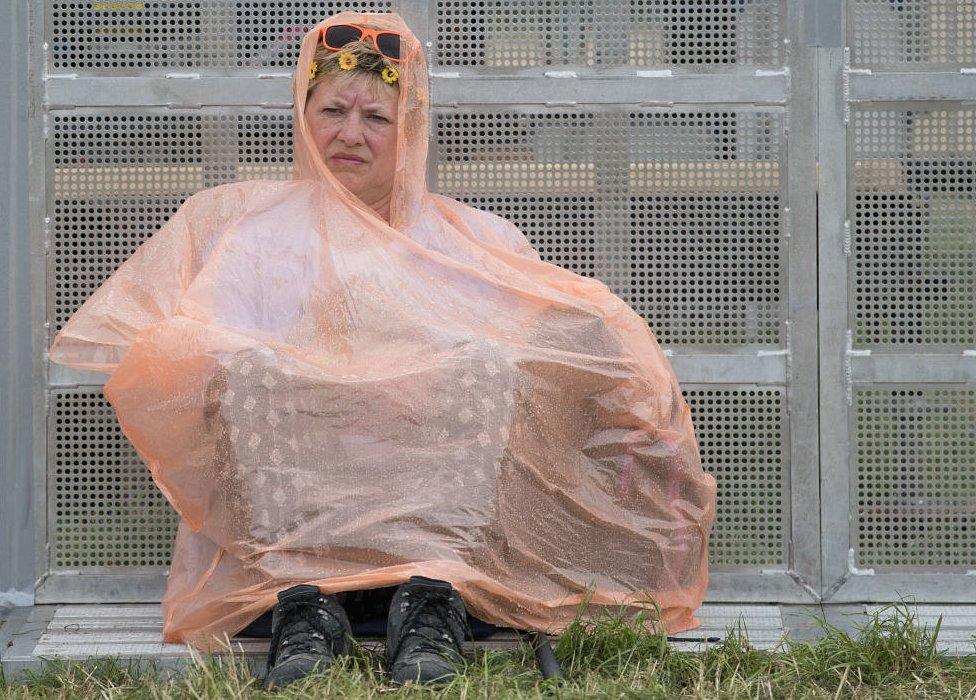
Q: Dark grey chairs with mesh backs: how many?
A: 0